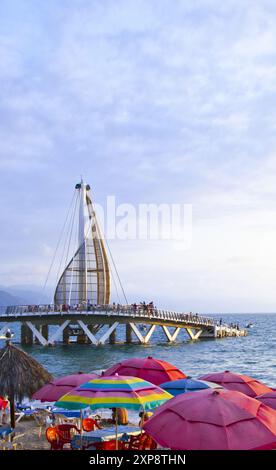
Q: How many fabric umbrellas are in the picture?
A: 7